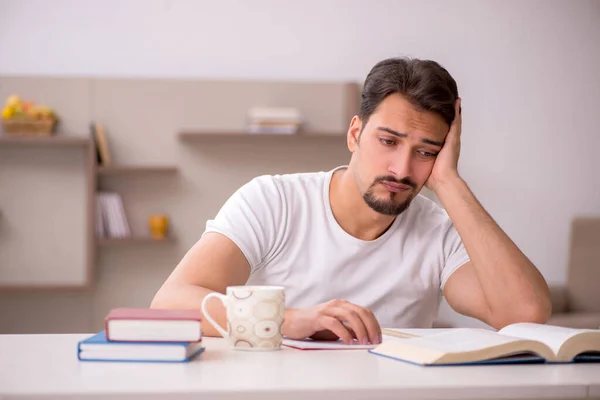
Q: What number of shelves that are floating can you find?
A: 3